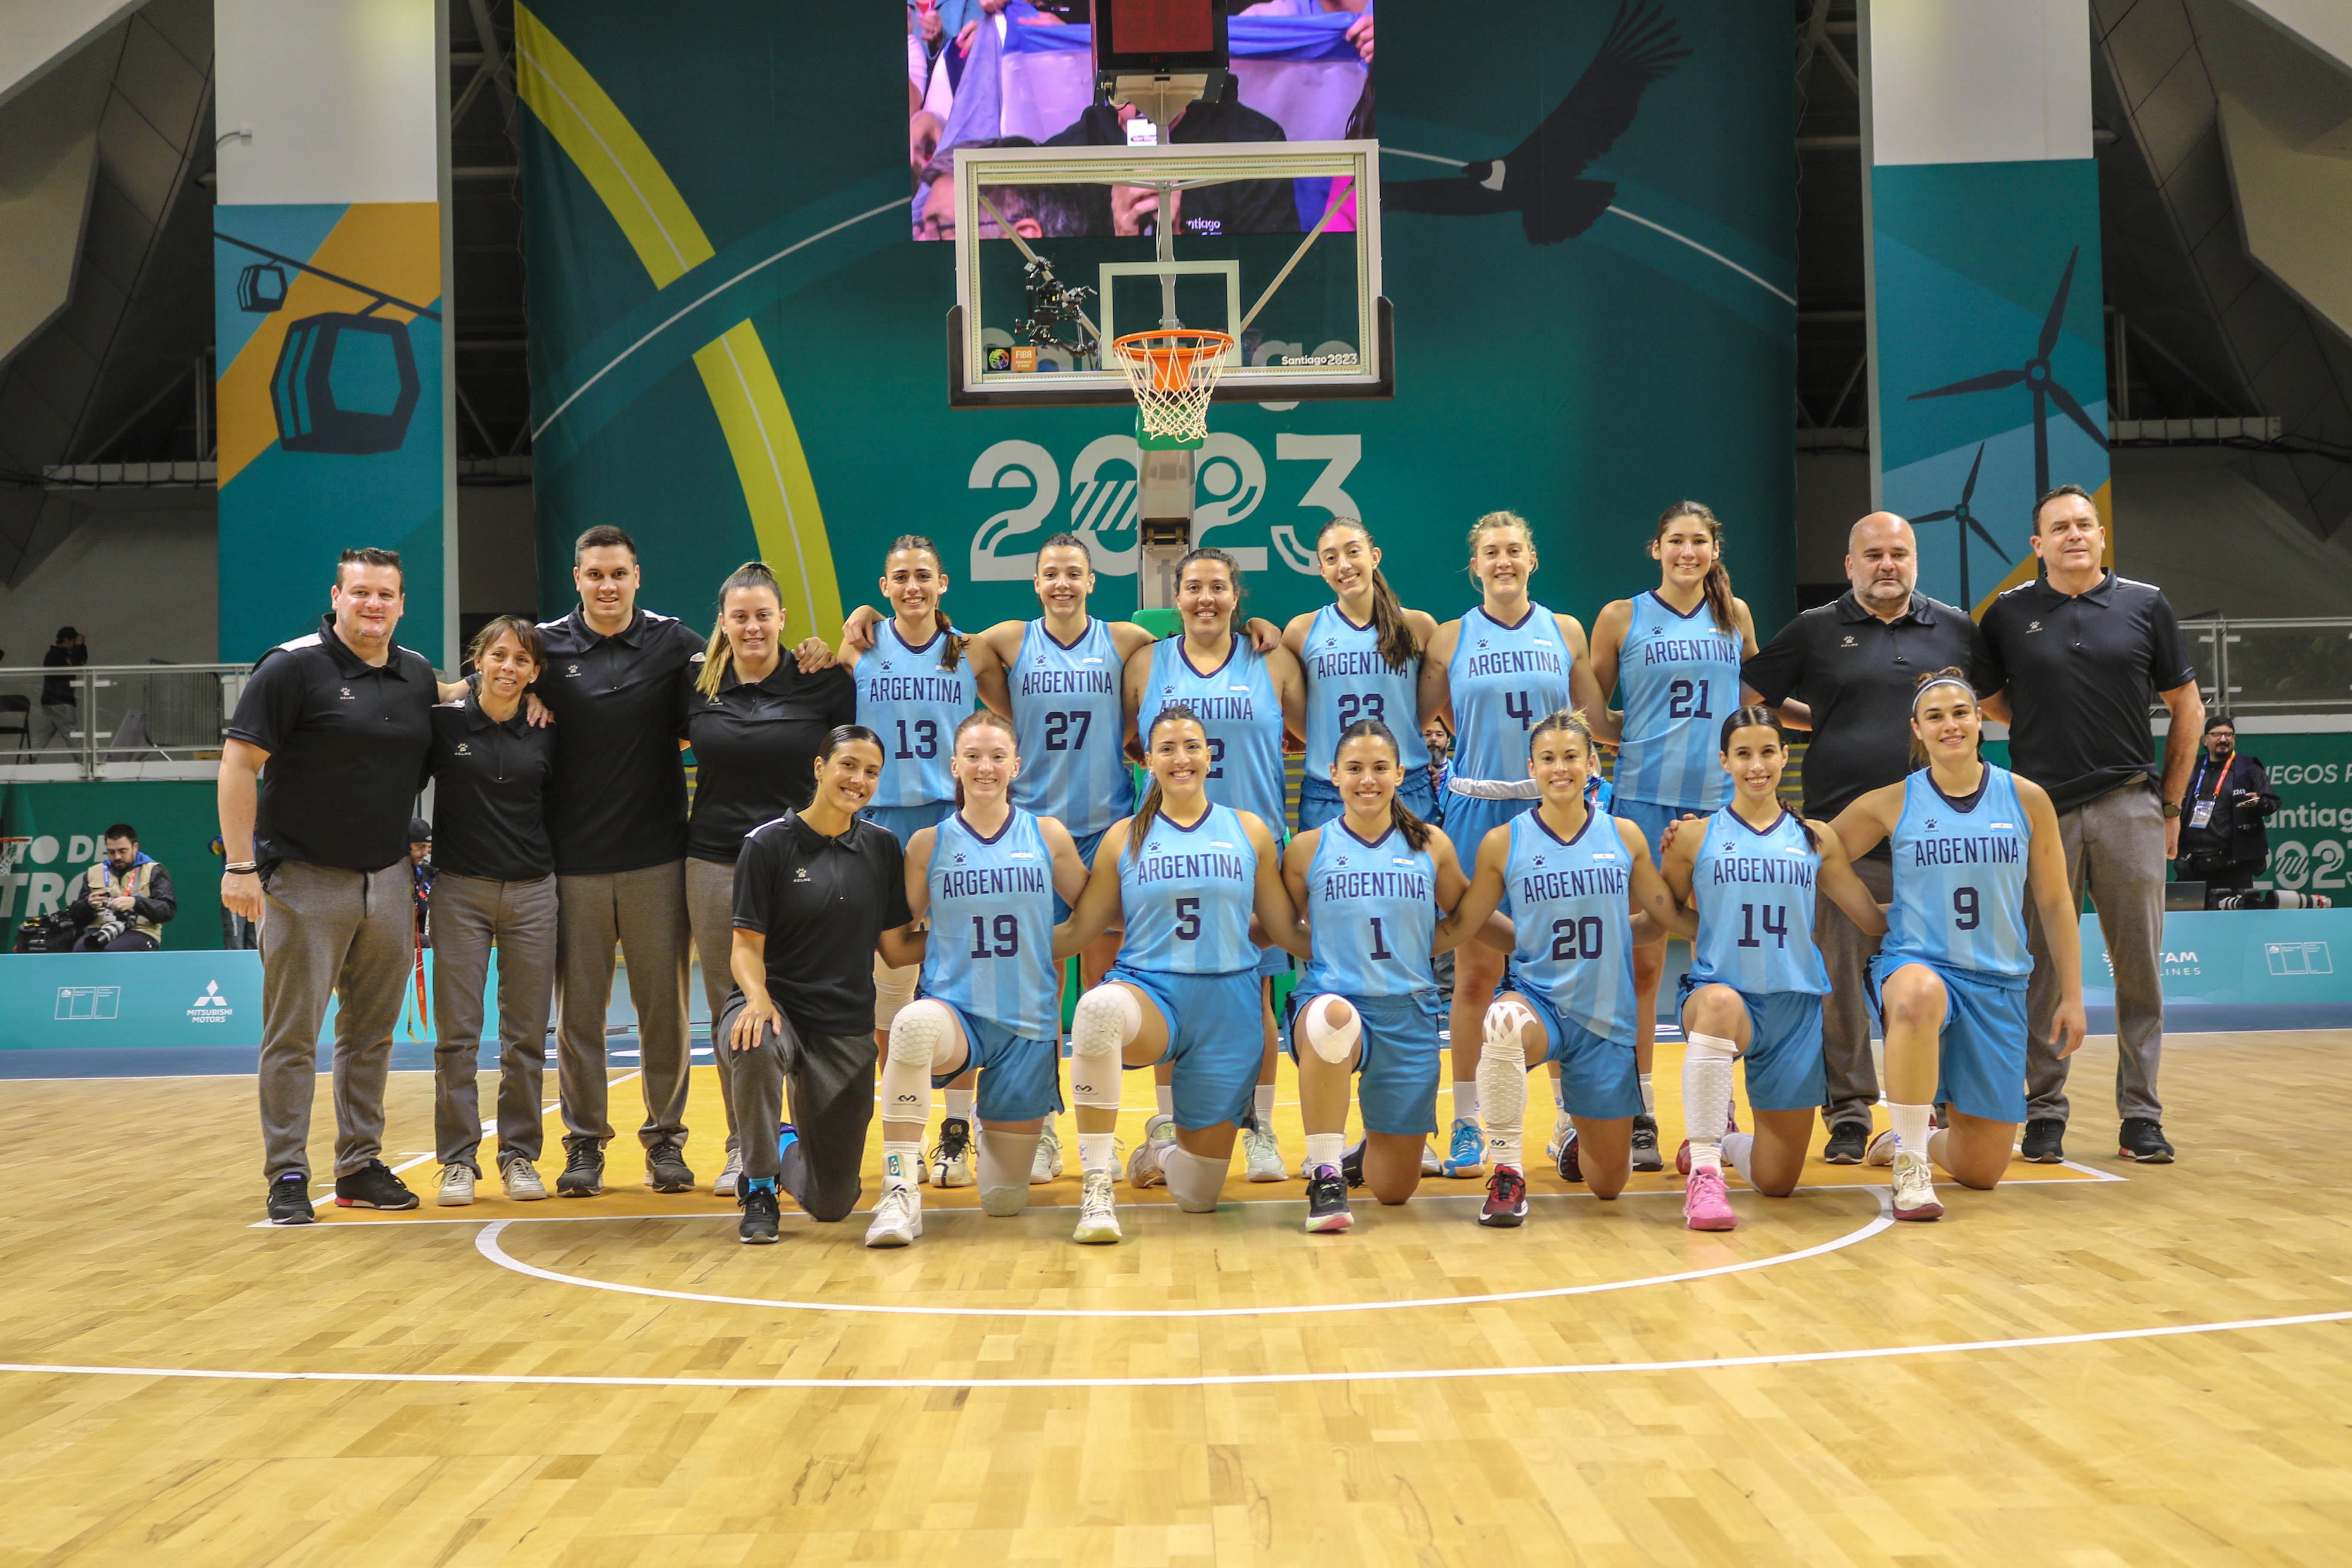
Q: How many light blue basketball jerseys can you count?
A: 12